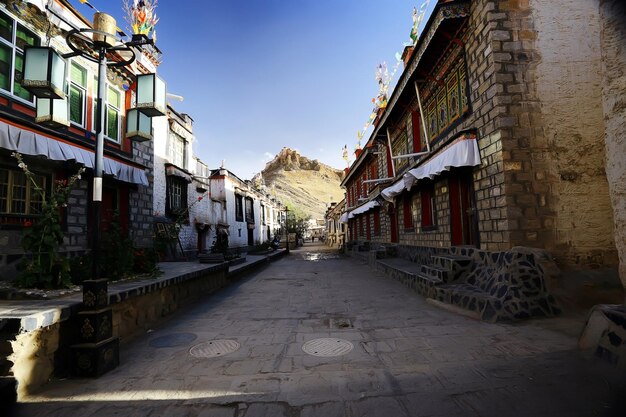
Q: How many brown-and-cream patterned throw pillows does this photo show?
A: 0